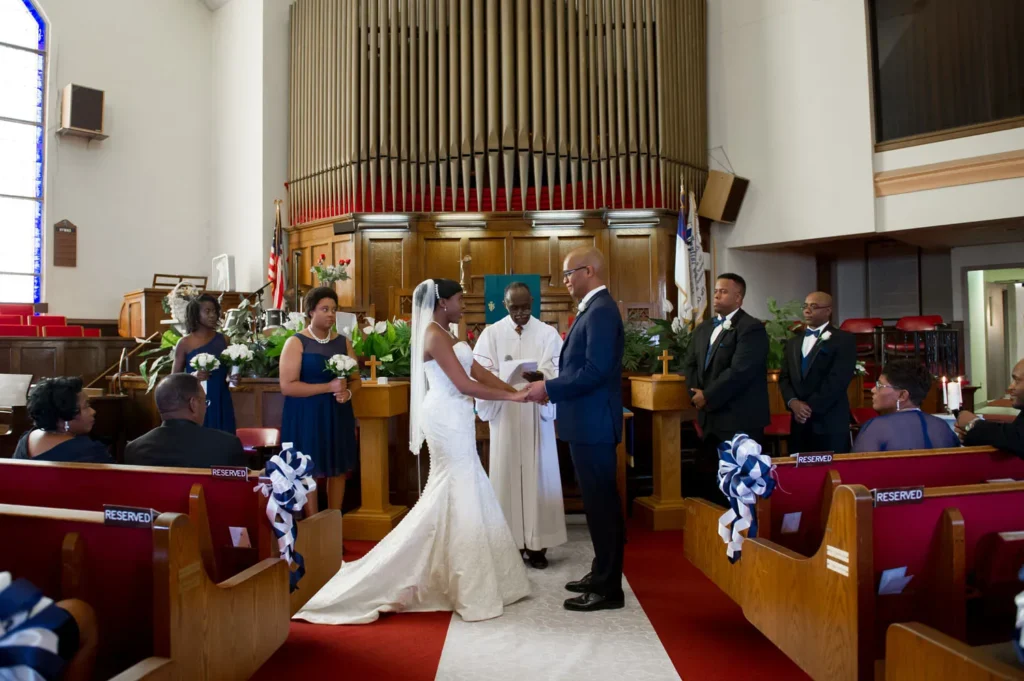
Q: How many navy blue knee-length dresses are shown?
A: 2